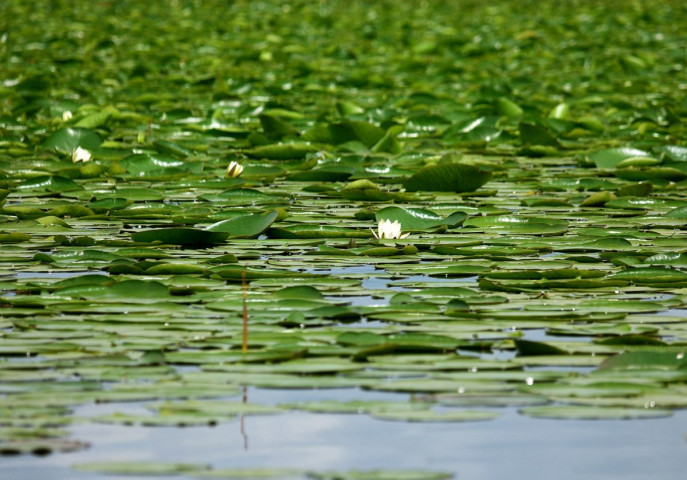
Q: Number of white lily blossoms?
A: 4